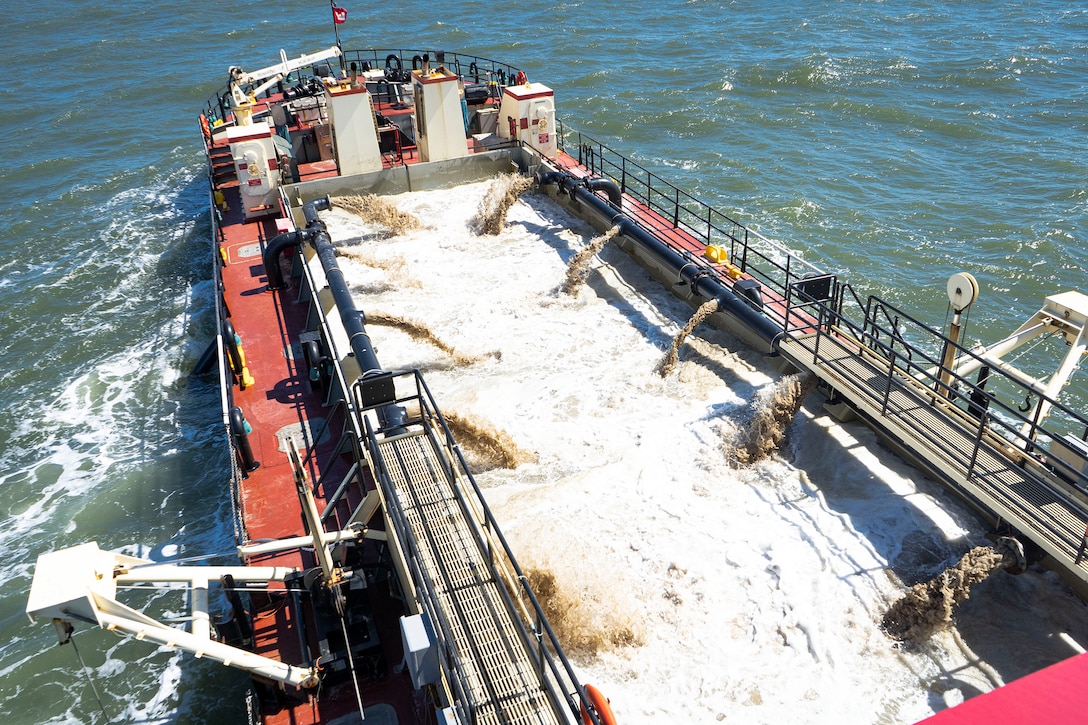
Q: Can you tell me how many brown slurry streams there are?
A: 10